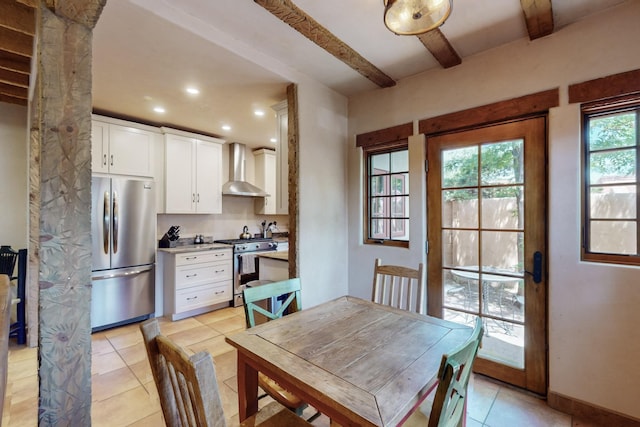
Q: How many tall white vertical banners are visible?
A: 0